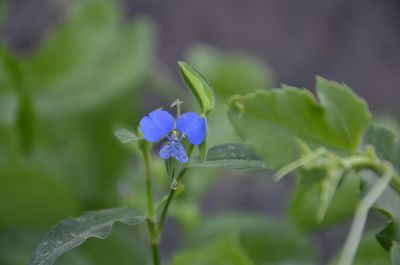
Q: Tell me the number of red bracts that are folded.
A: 0